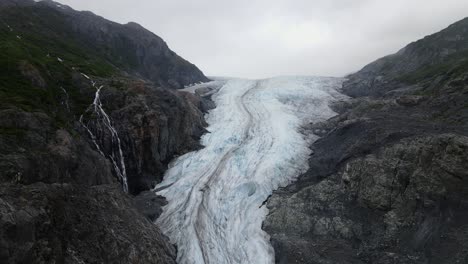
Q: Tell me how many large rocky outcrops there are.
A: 2